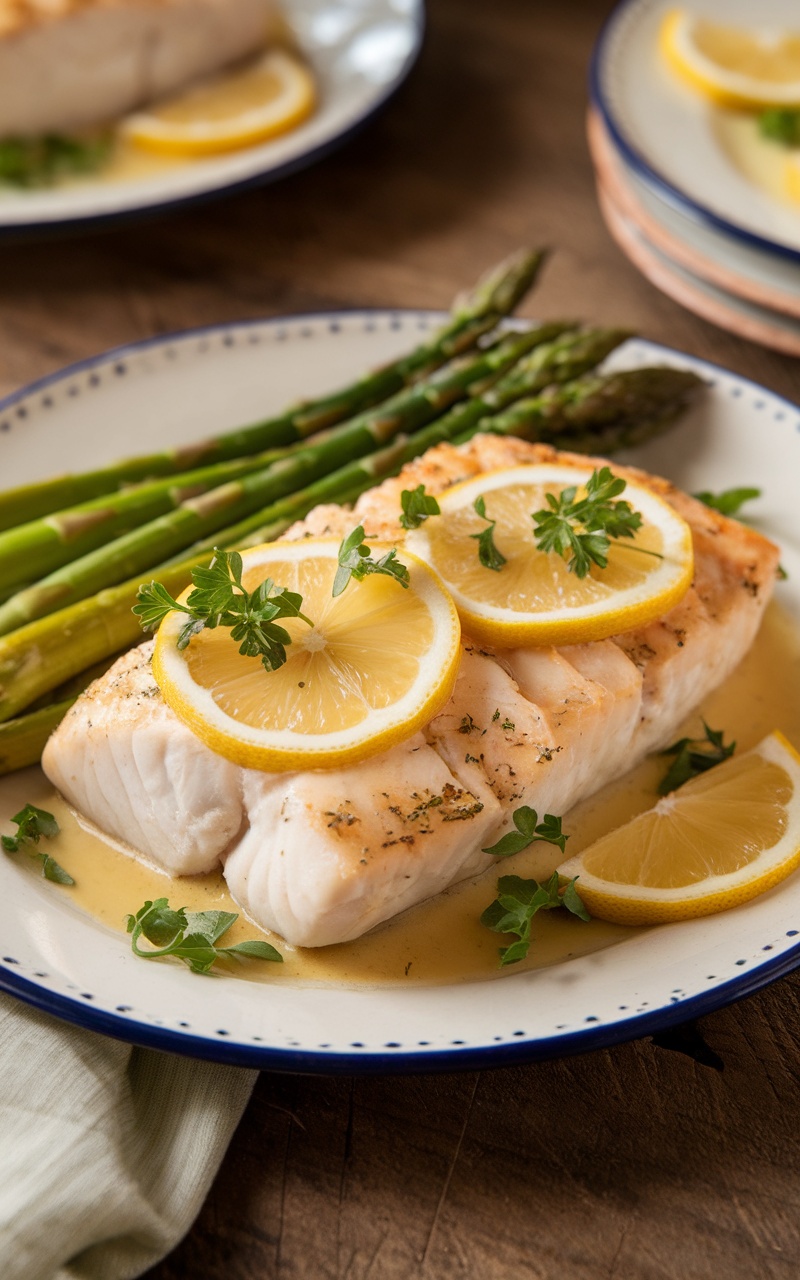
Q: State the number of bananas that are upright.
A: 0